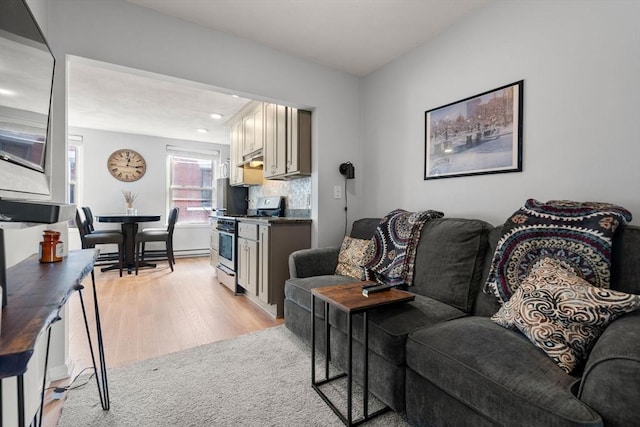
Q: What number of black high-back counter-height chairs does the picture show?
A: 3